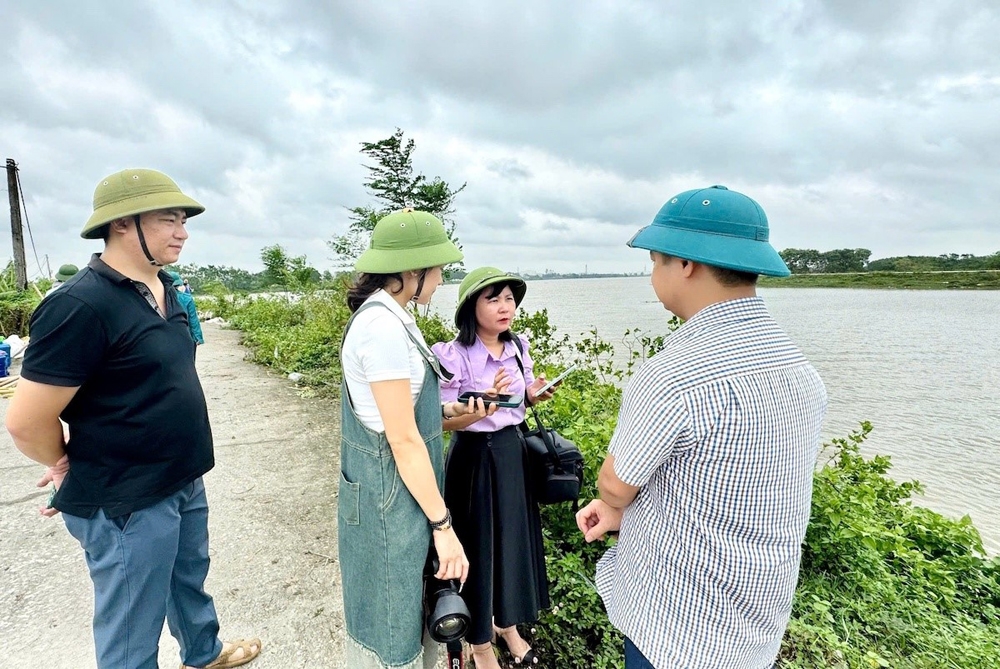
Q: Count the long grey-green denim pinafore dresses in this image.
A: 1